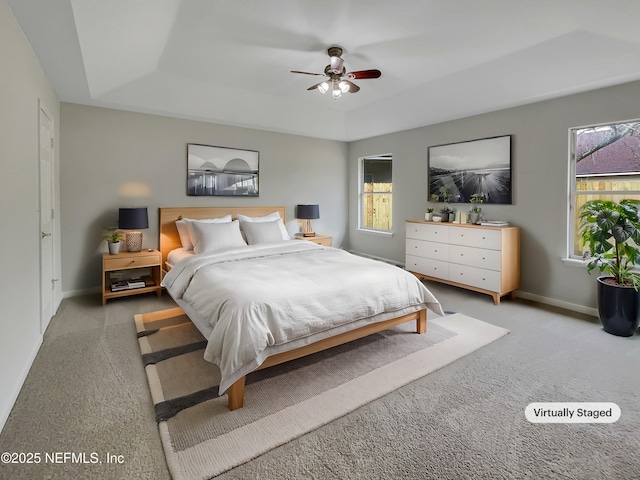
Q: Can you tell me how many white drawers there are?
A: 6